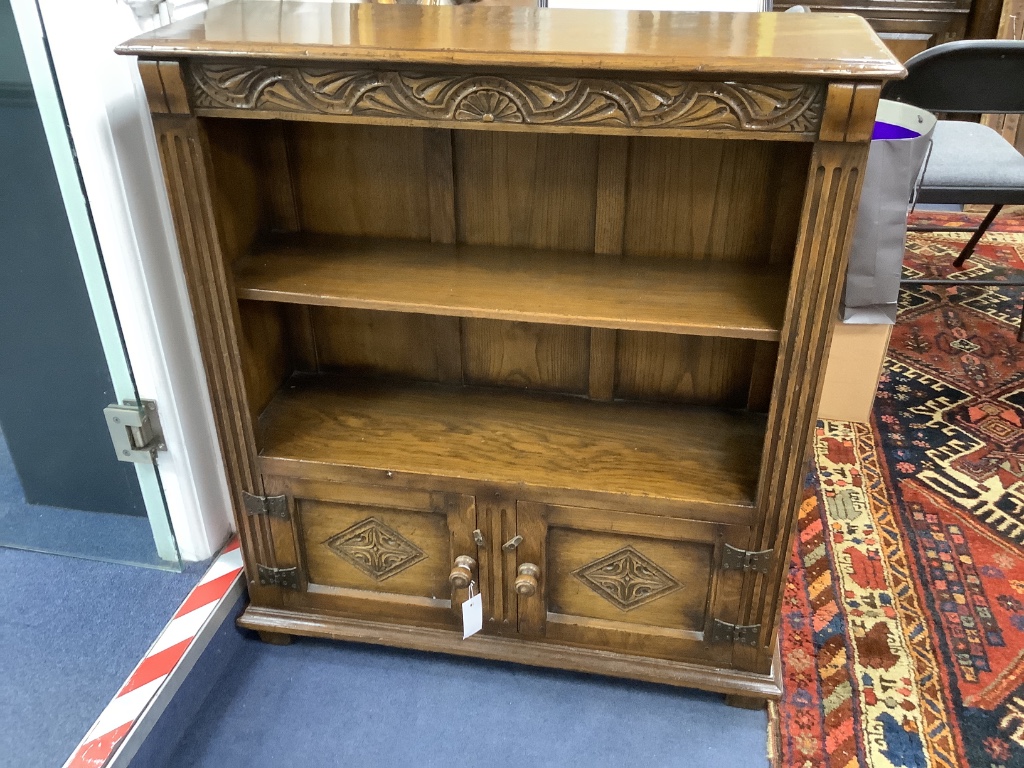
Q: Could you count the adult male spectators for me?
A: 0